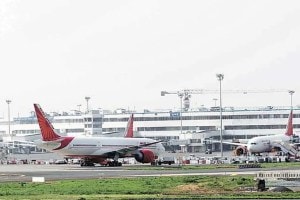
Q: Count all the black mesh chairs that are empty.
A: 0